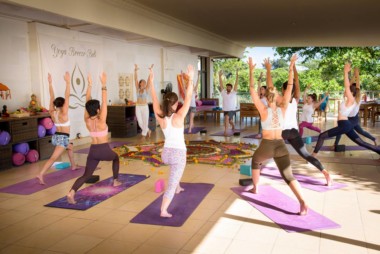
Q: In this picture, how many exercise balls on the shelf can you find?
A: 7